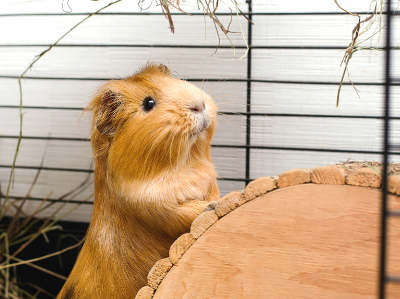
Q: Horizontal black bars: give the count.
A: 7